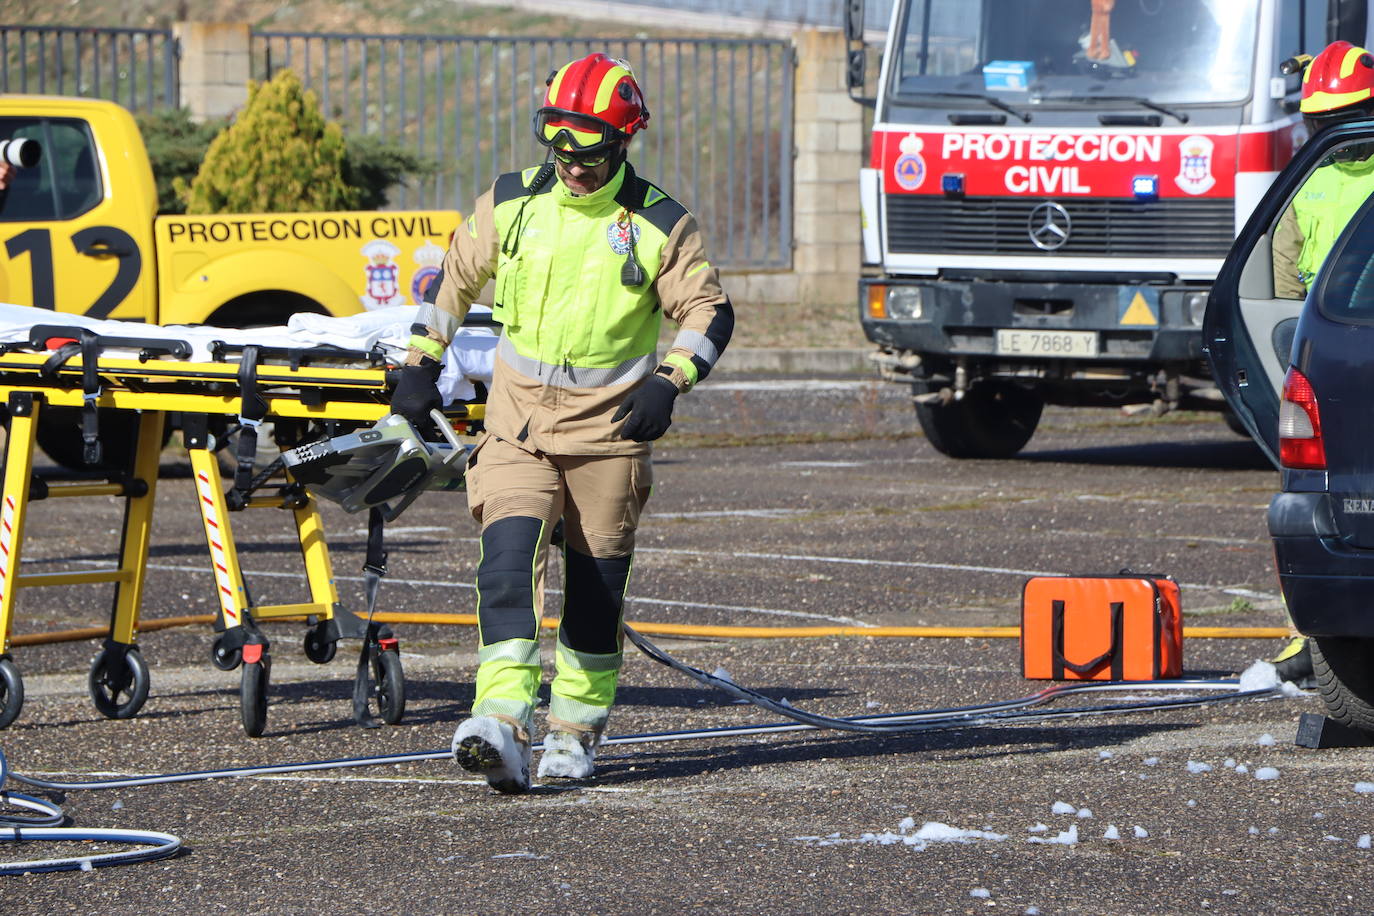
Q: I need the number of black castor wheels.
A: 6